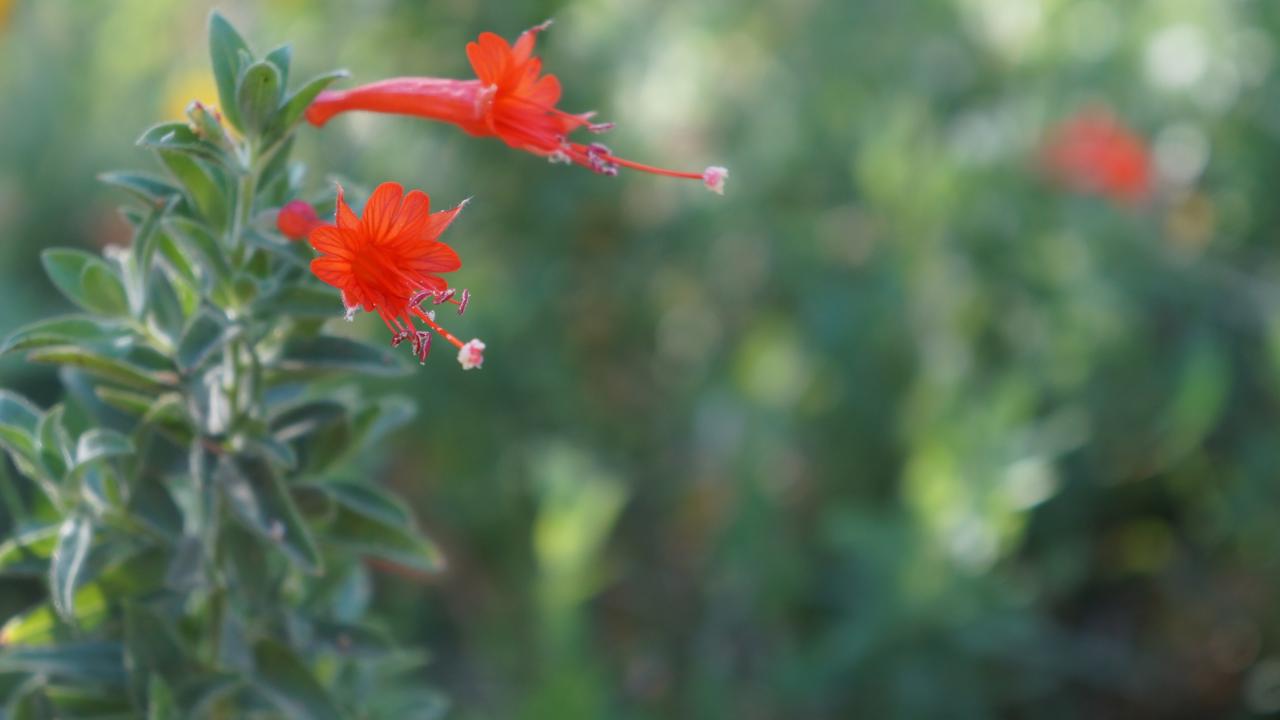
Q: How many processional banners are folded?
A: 0